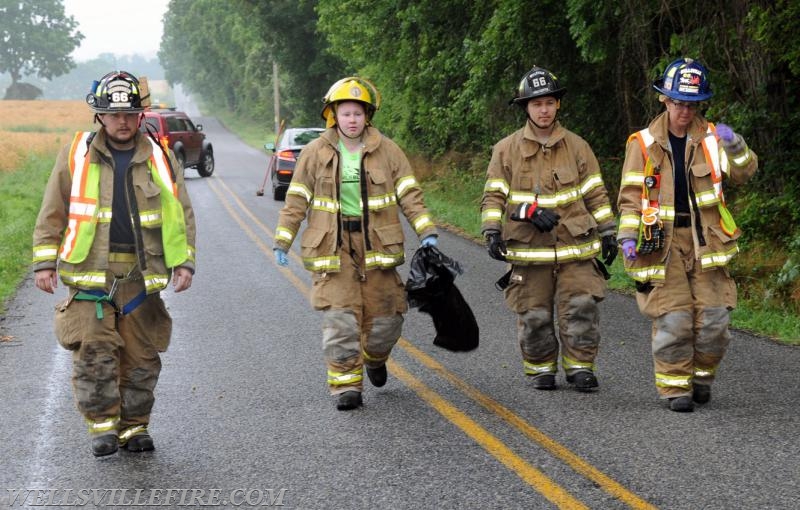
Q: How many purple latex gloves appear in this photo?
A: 2